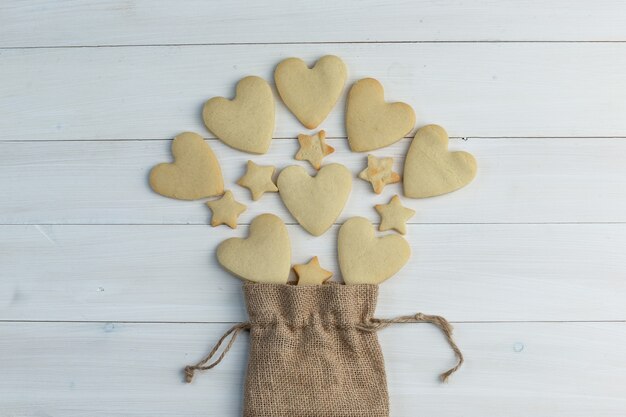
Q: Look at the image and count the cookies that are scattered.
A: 14